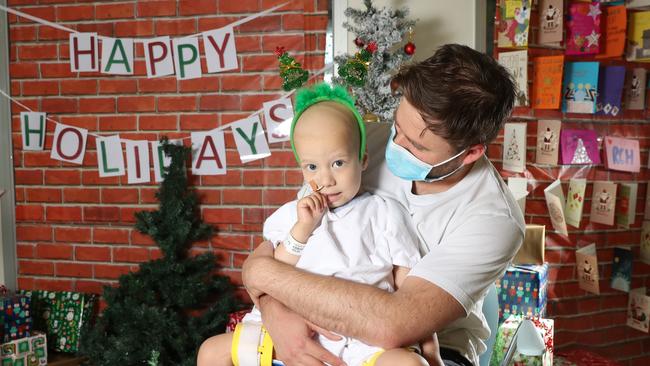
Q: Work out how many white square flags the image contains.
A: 13